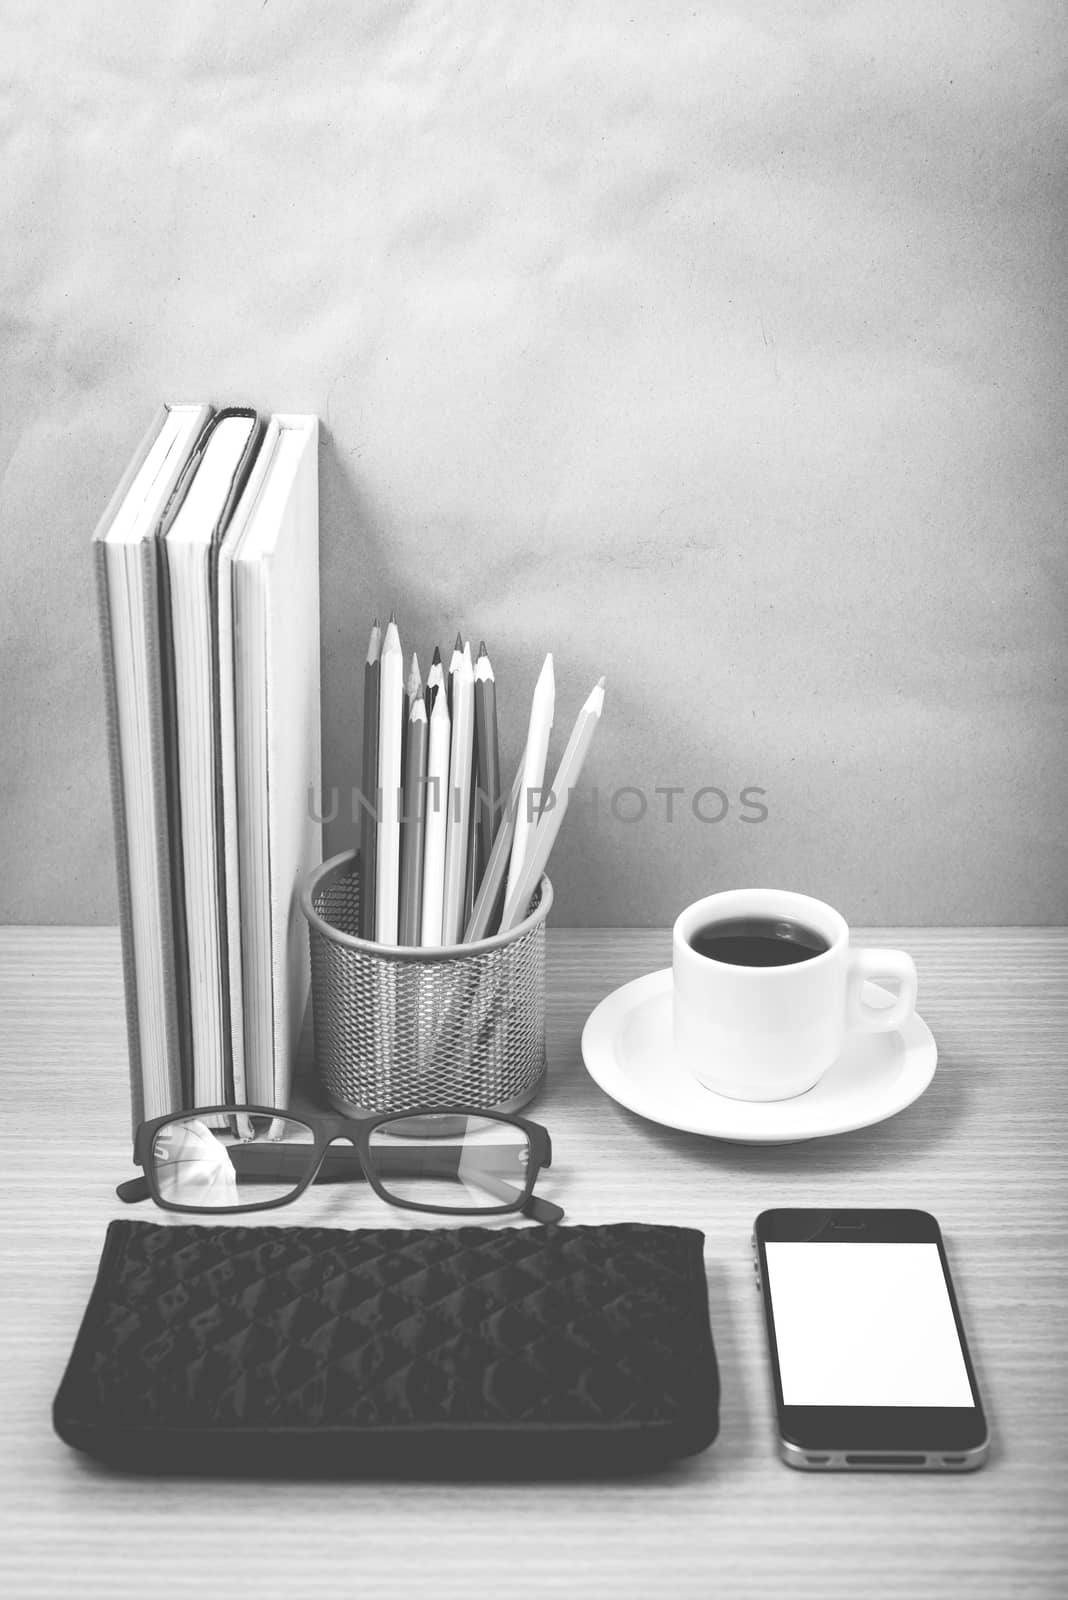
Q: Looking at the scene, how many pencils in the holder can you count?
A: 12